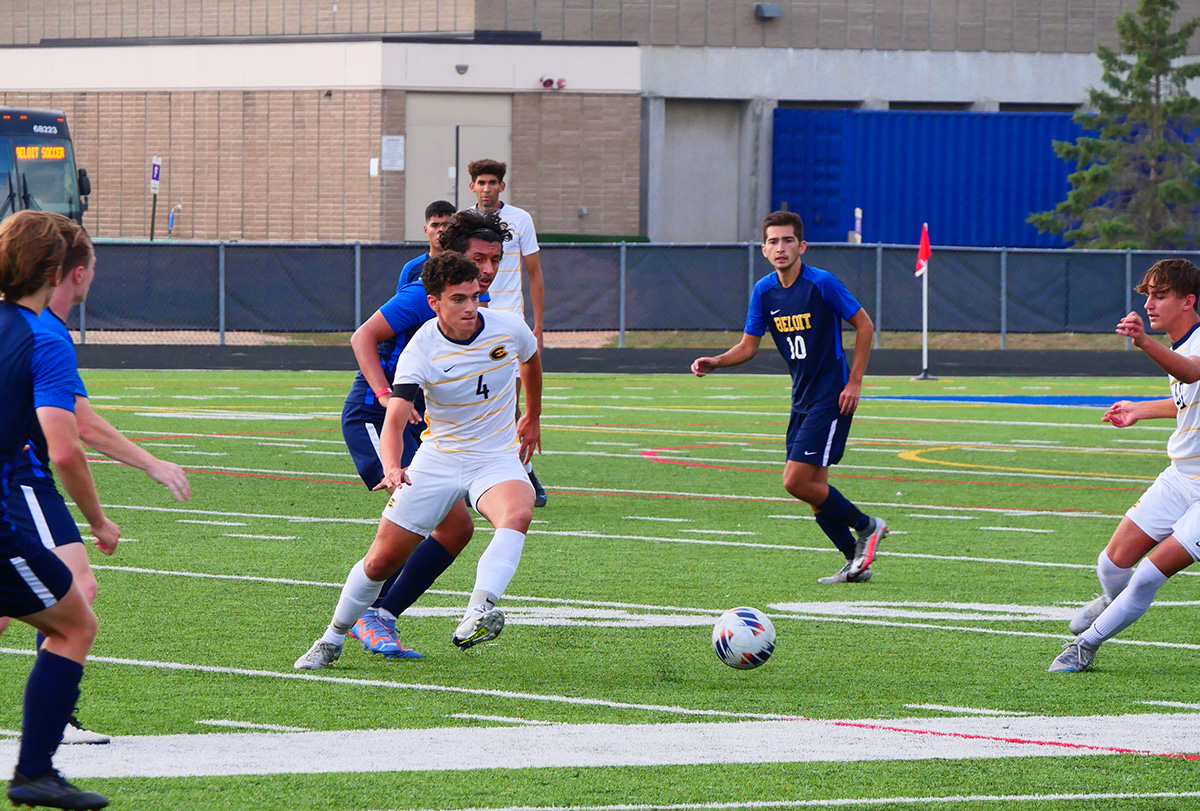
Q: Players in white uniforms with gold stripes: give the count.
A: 3